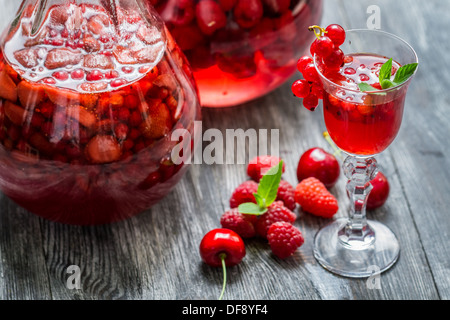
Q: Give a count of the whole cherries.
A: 3